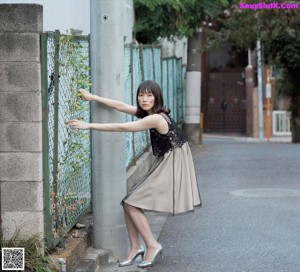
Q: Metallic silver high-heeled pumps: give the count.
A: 2